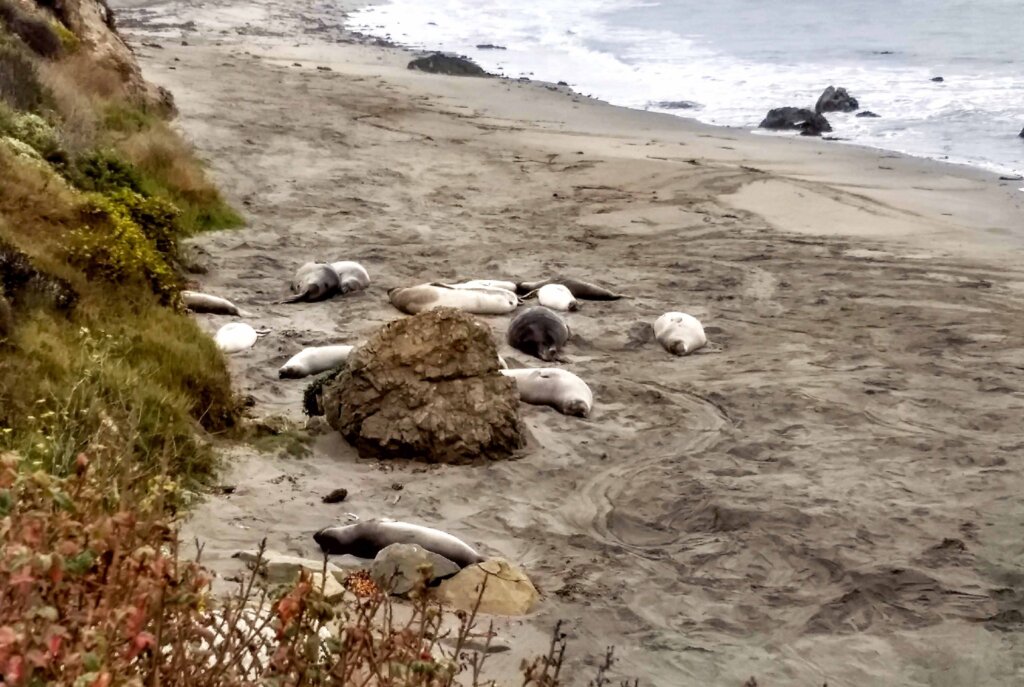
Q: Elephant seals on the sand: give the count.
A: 13